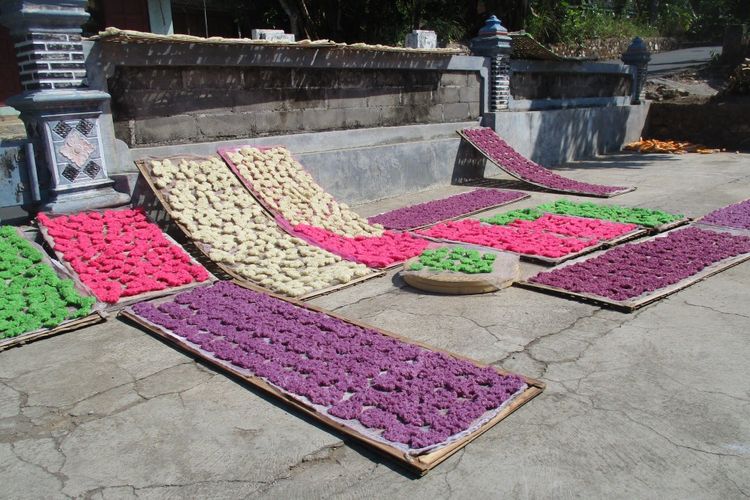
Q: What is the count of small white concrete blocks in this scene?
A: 2